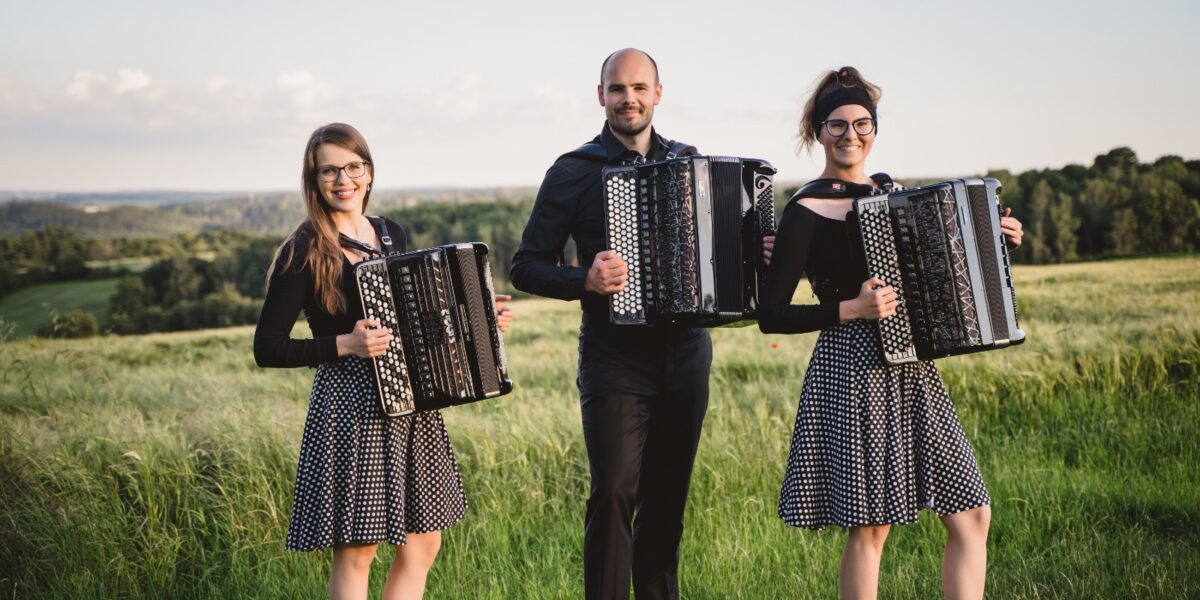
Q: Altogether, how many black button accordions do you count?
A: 3